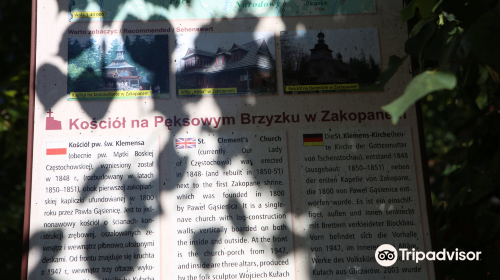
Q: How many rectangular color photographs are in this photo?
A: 3